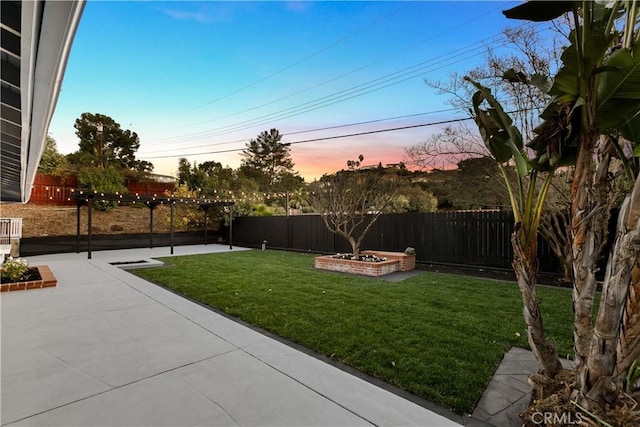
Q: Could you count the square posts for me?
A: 6